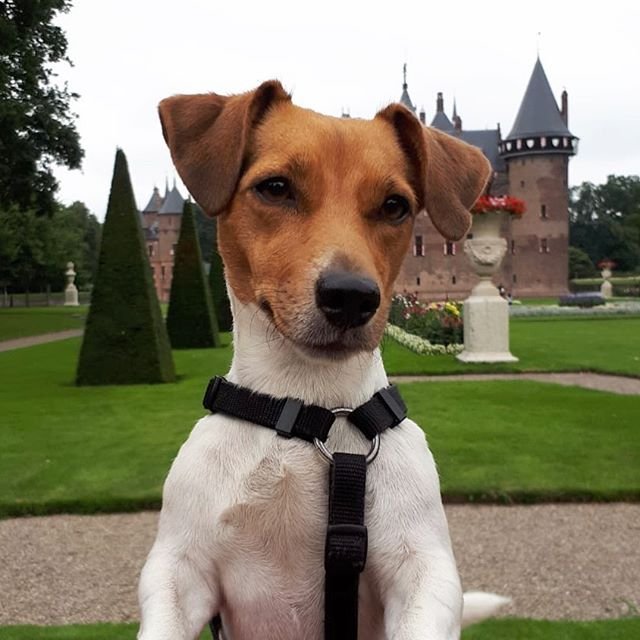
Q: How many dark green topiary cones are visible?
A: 3